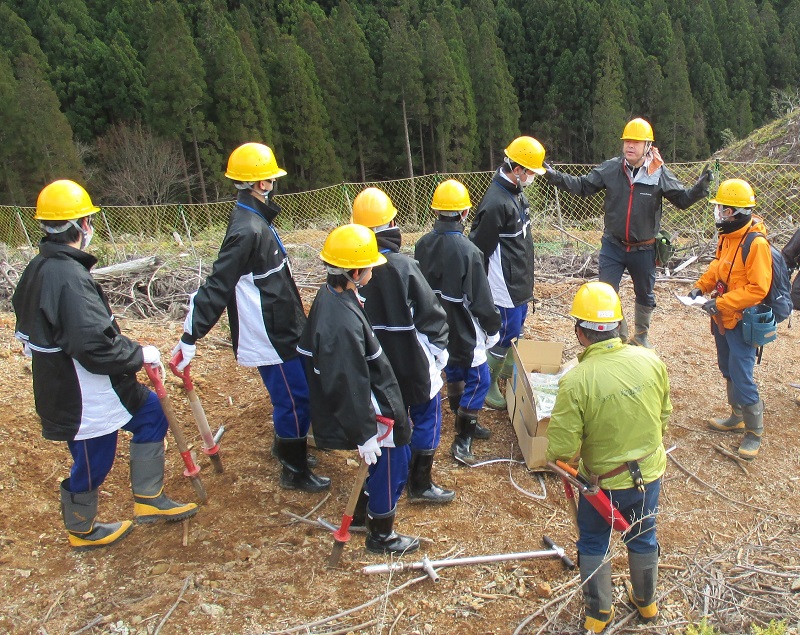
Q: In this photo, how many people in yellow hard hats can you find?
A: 9